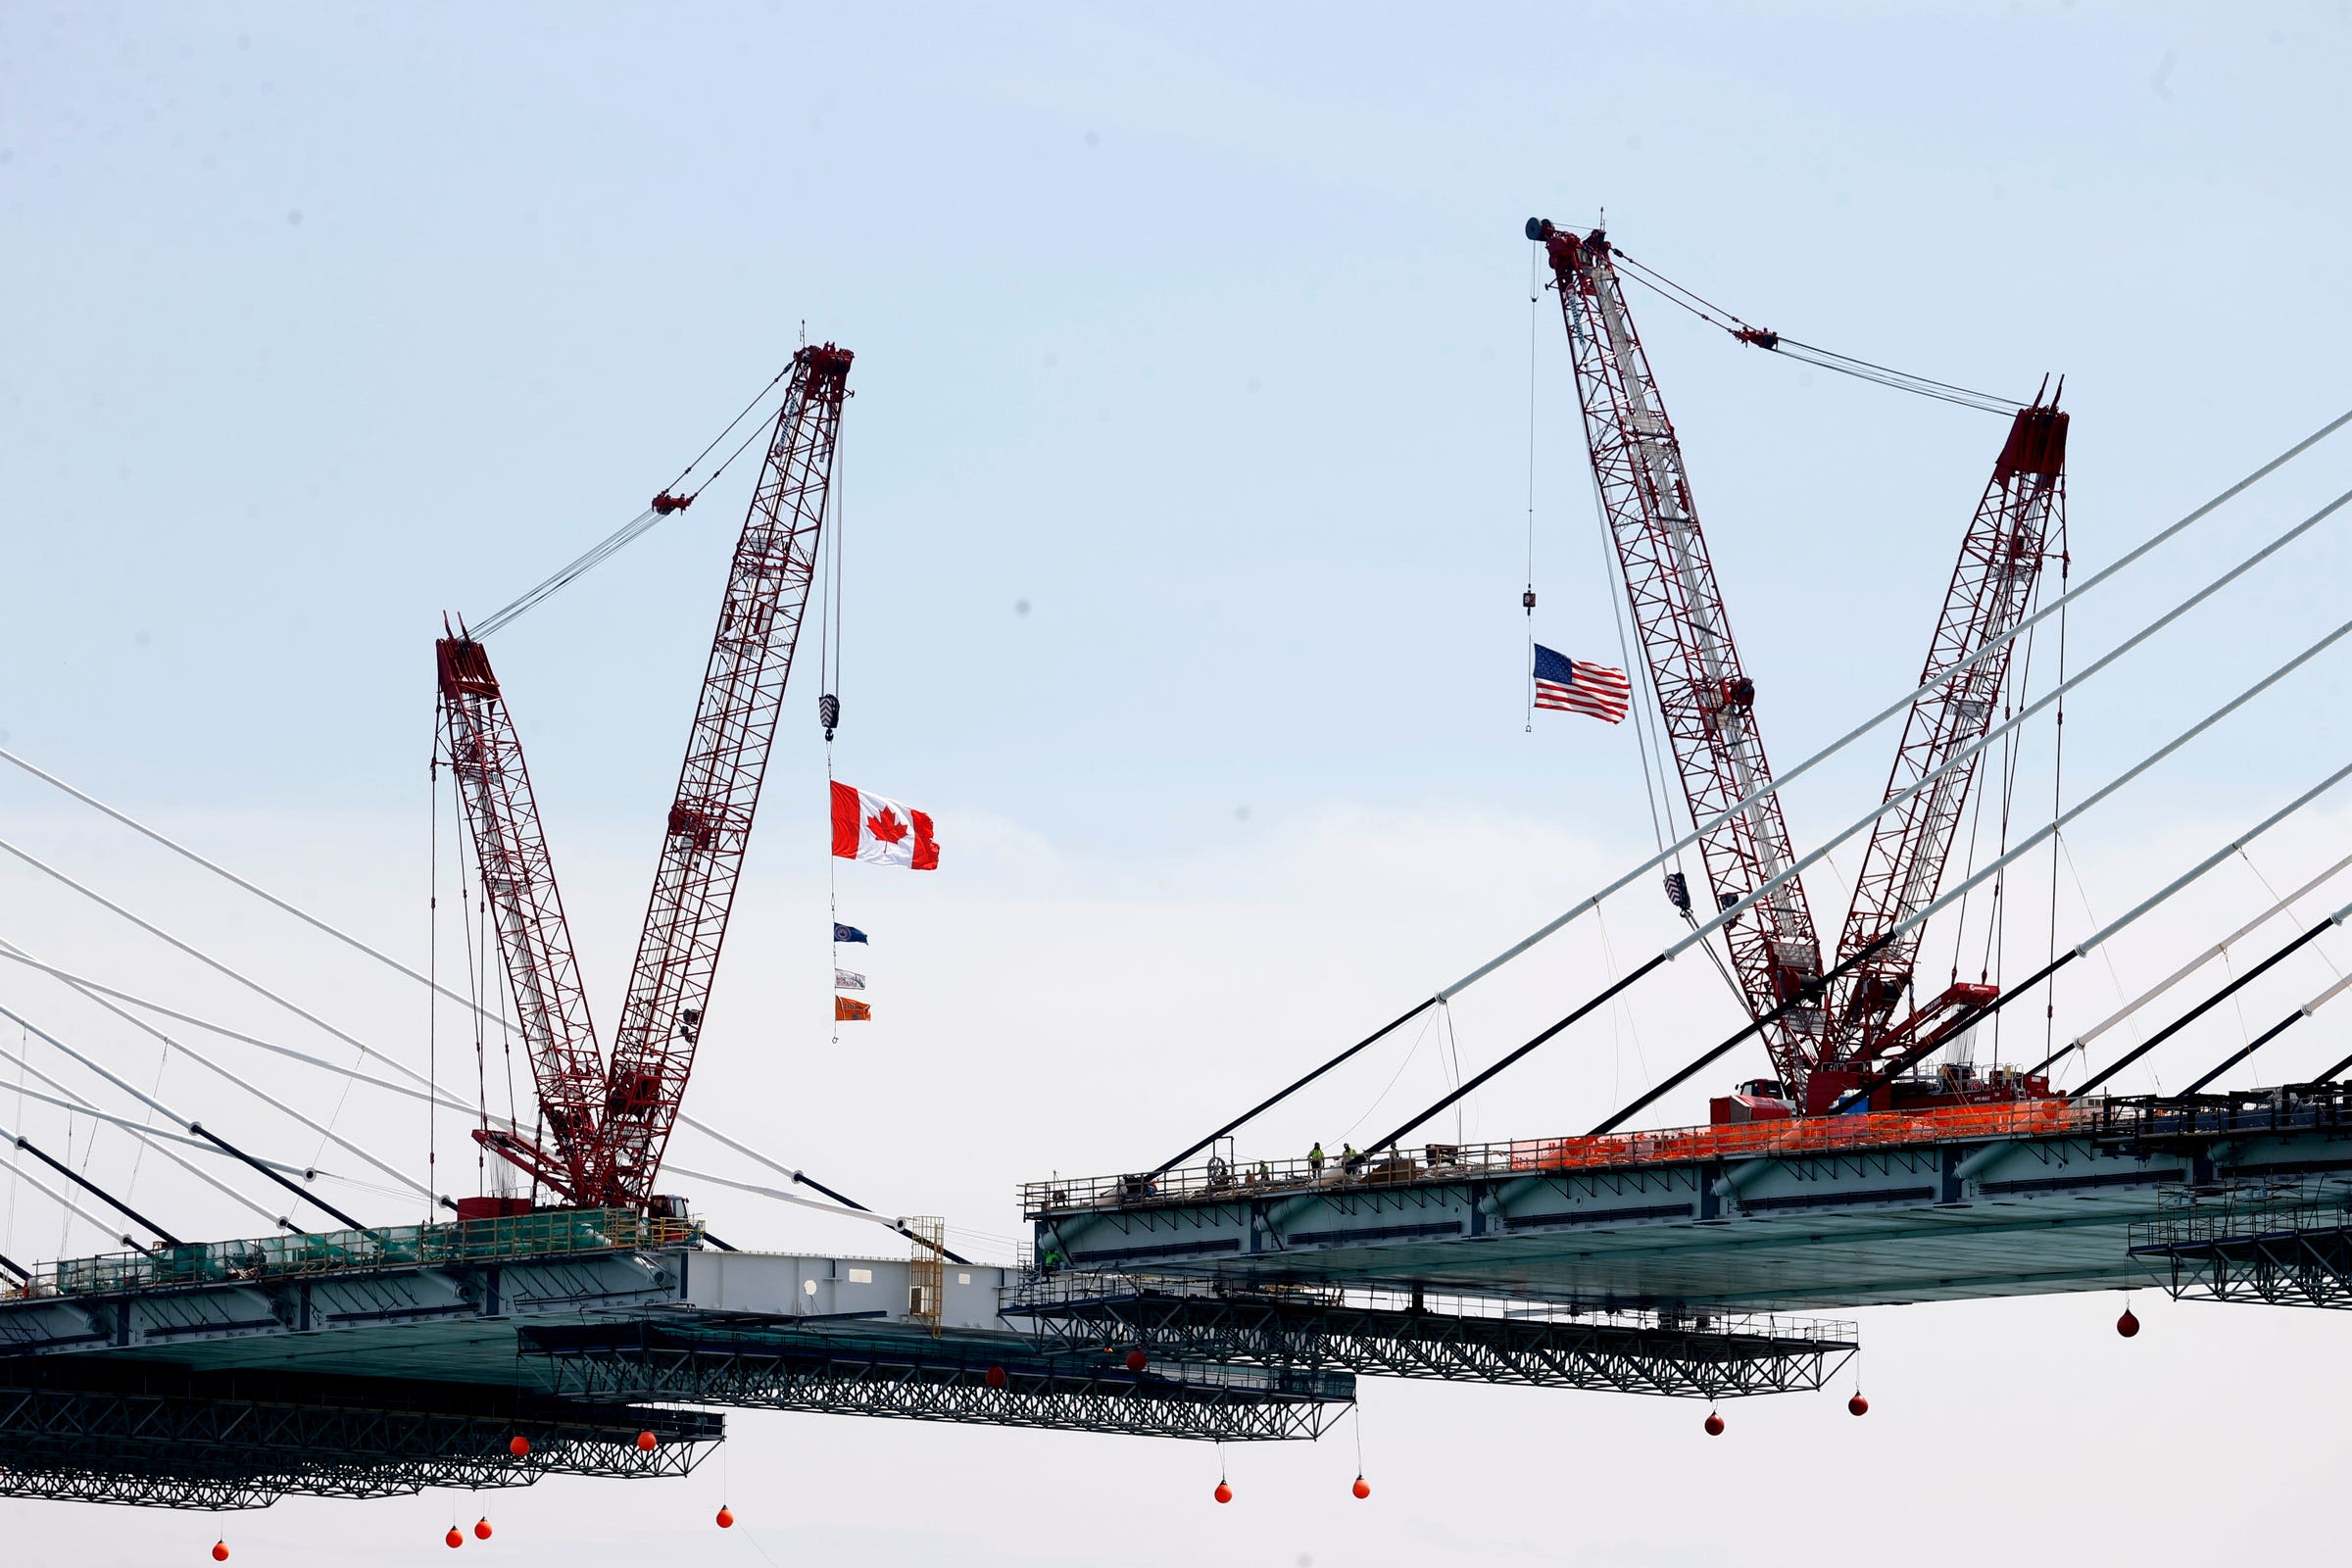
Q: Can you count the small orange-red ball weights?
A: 13